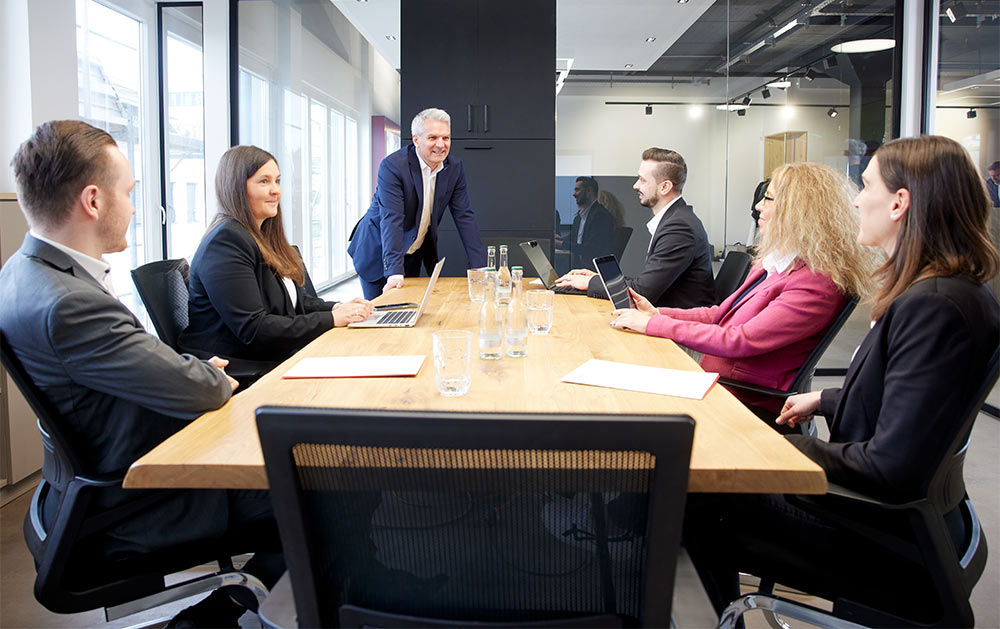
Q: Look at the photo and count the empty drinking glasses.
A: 2